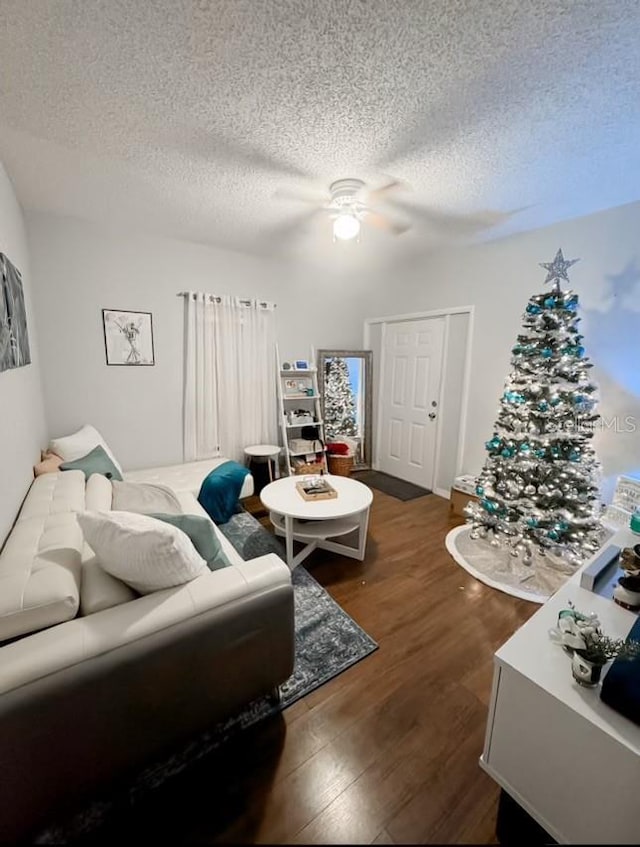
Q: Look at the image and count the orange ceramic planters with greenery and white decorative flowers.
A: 0